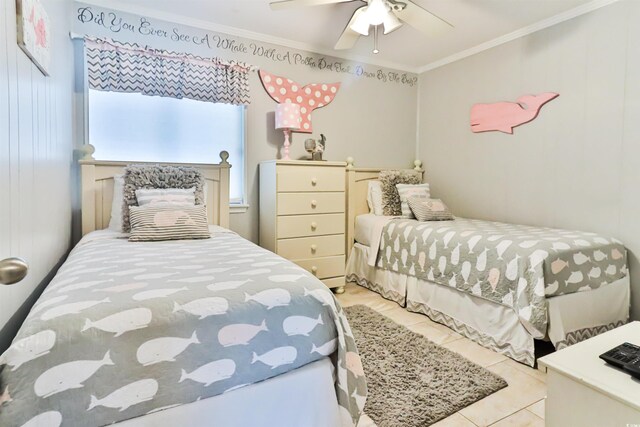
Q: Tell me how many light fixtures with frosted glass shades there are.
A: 1